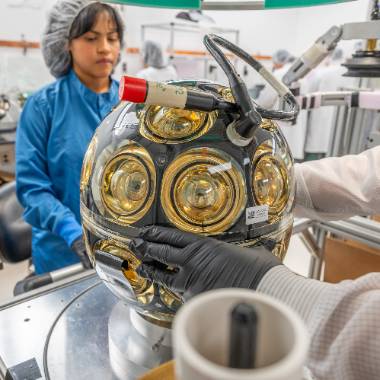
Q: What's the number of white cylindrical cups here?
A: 1